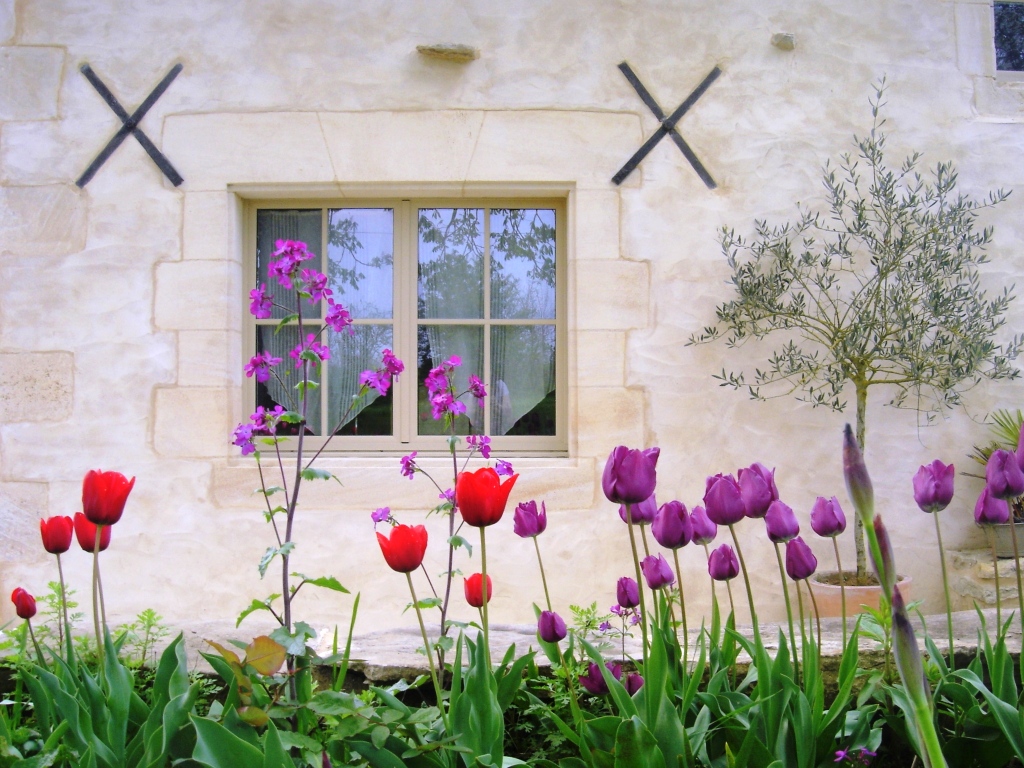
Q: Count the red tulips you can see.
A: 7